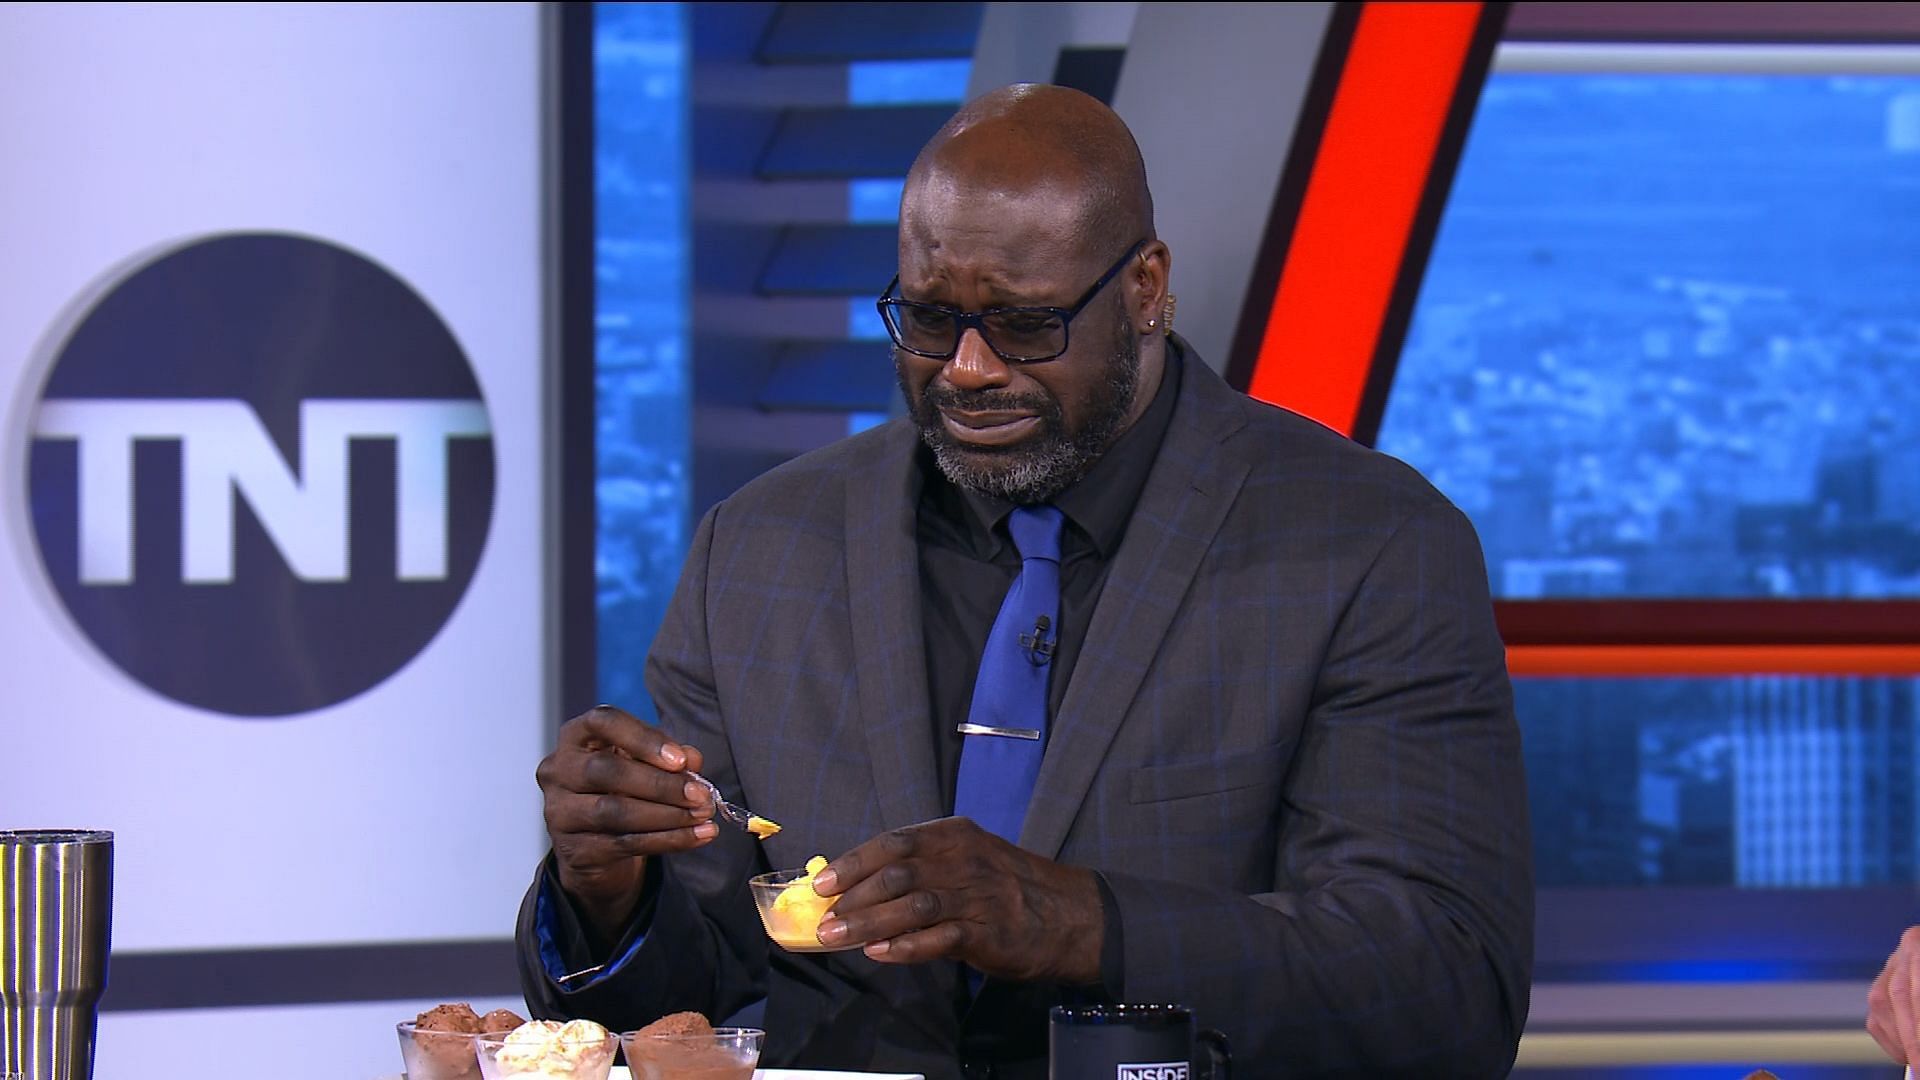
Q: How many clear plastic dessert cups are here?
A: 4